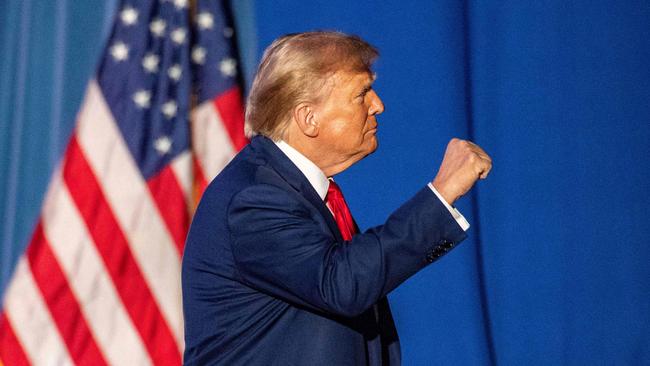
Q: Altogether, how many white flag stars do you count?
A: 14